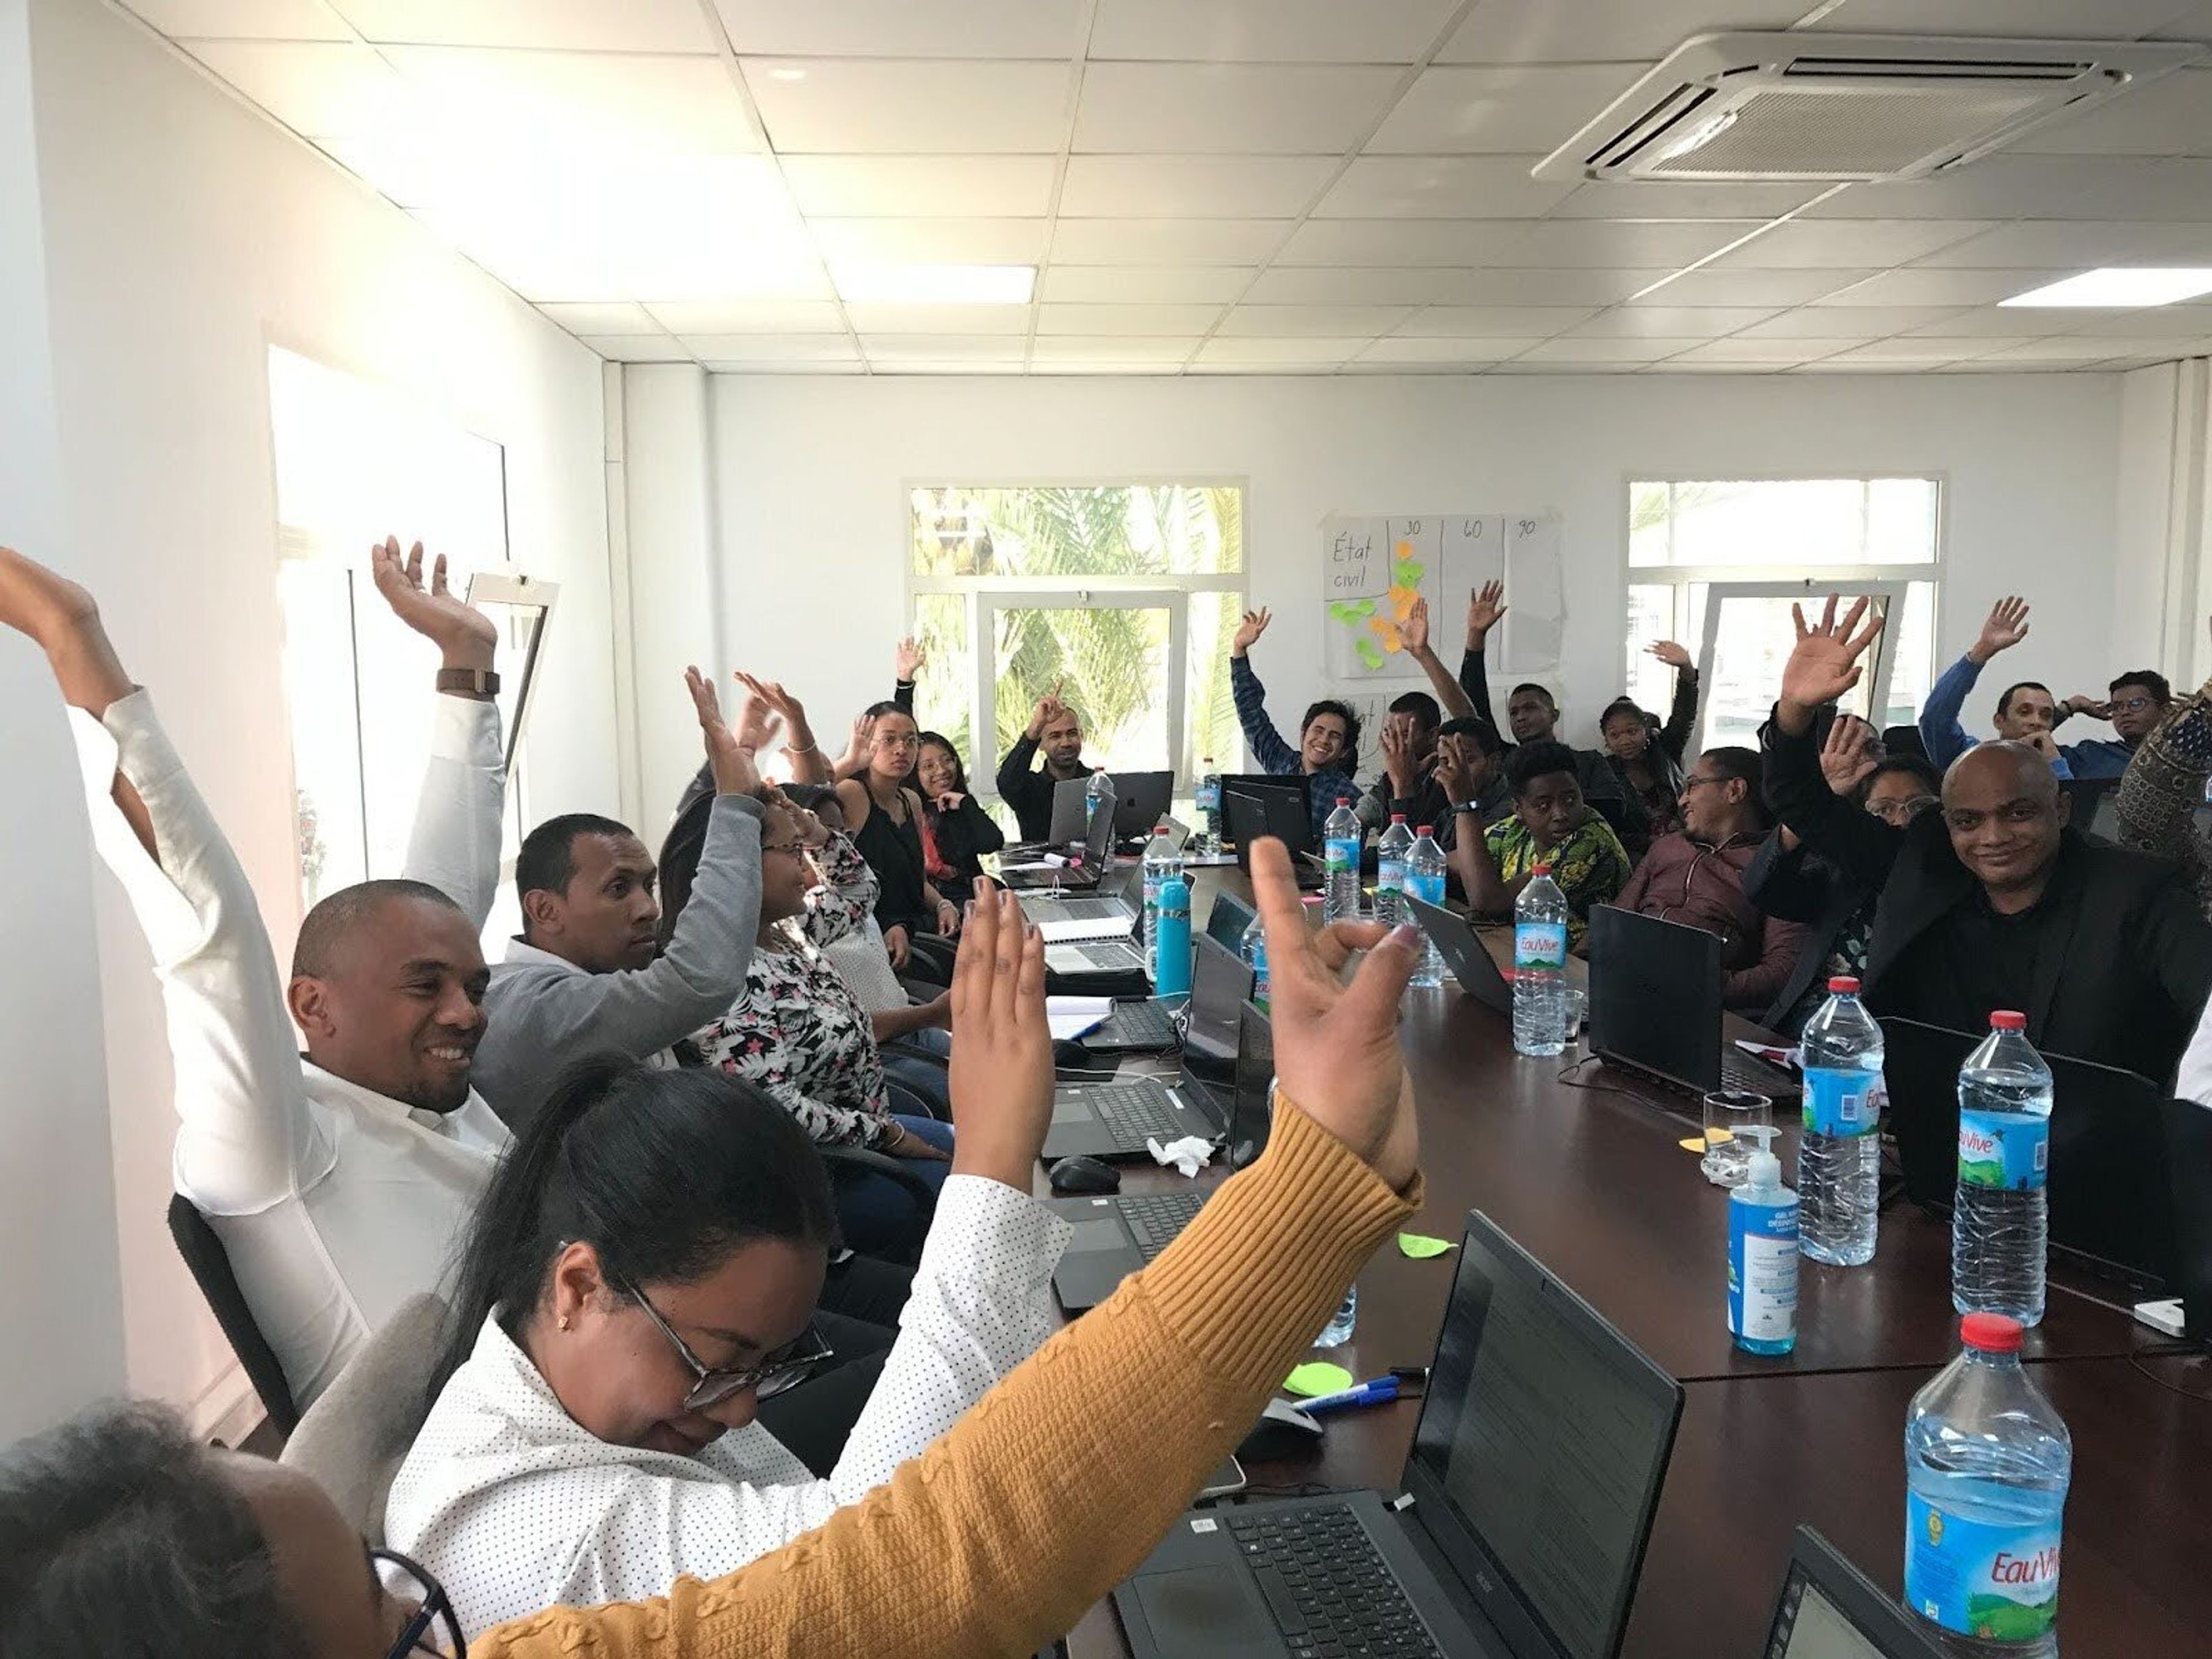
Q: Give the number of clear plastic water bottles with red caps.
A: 10